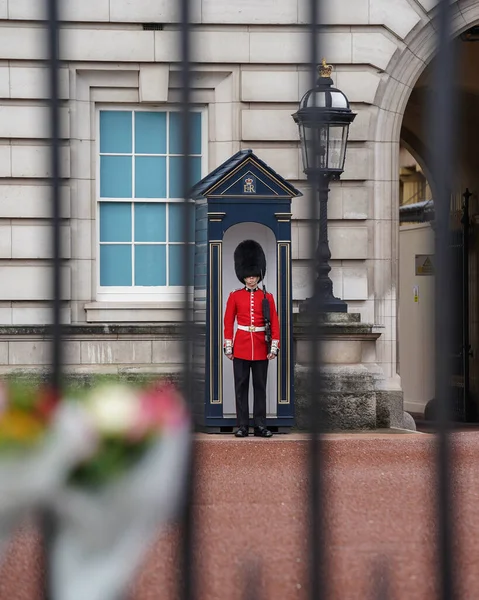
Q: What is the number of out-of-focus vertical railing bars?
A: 4